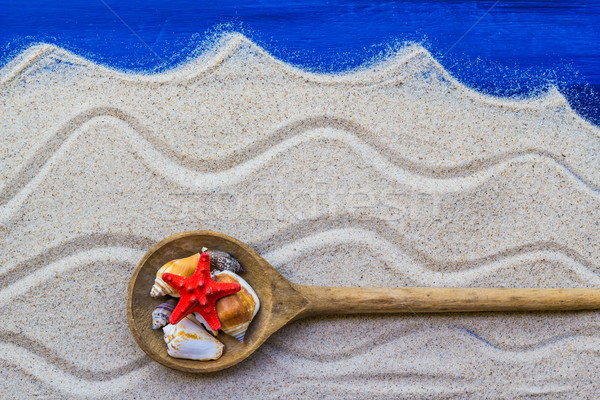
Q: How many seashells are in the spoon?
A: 5